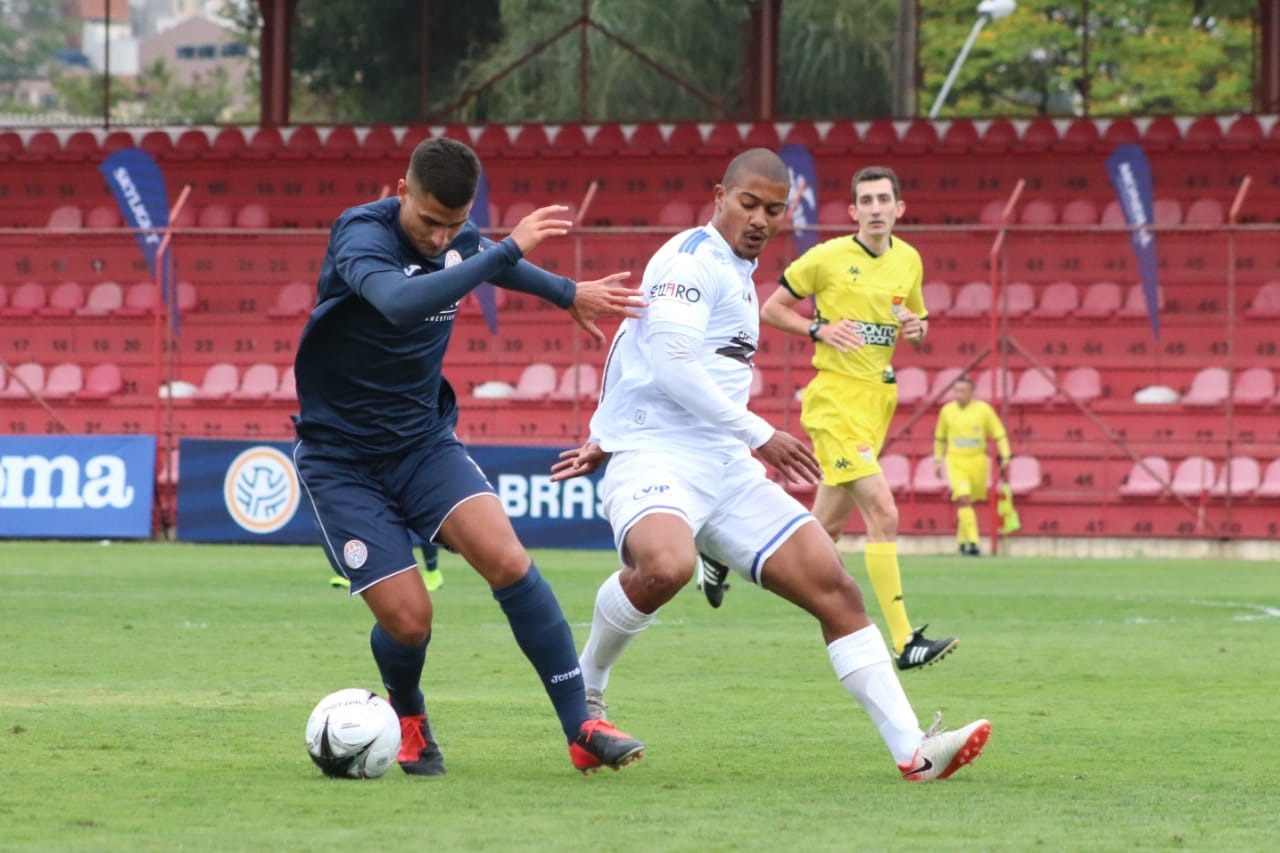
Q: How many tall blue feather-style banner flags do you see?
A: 4